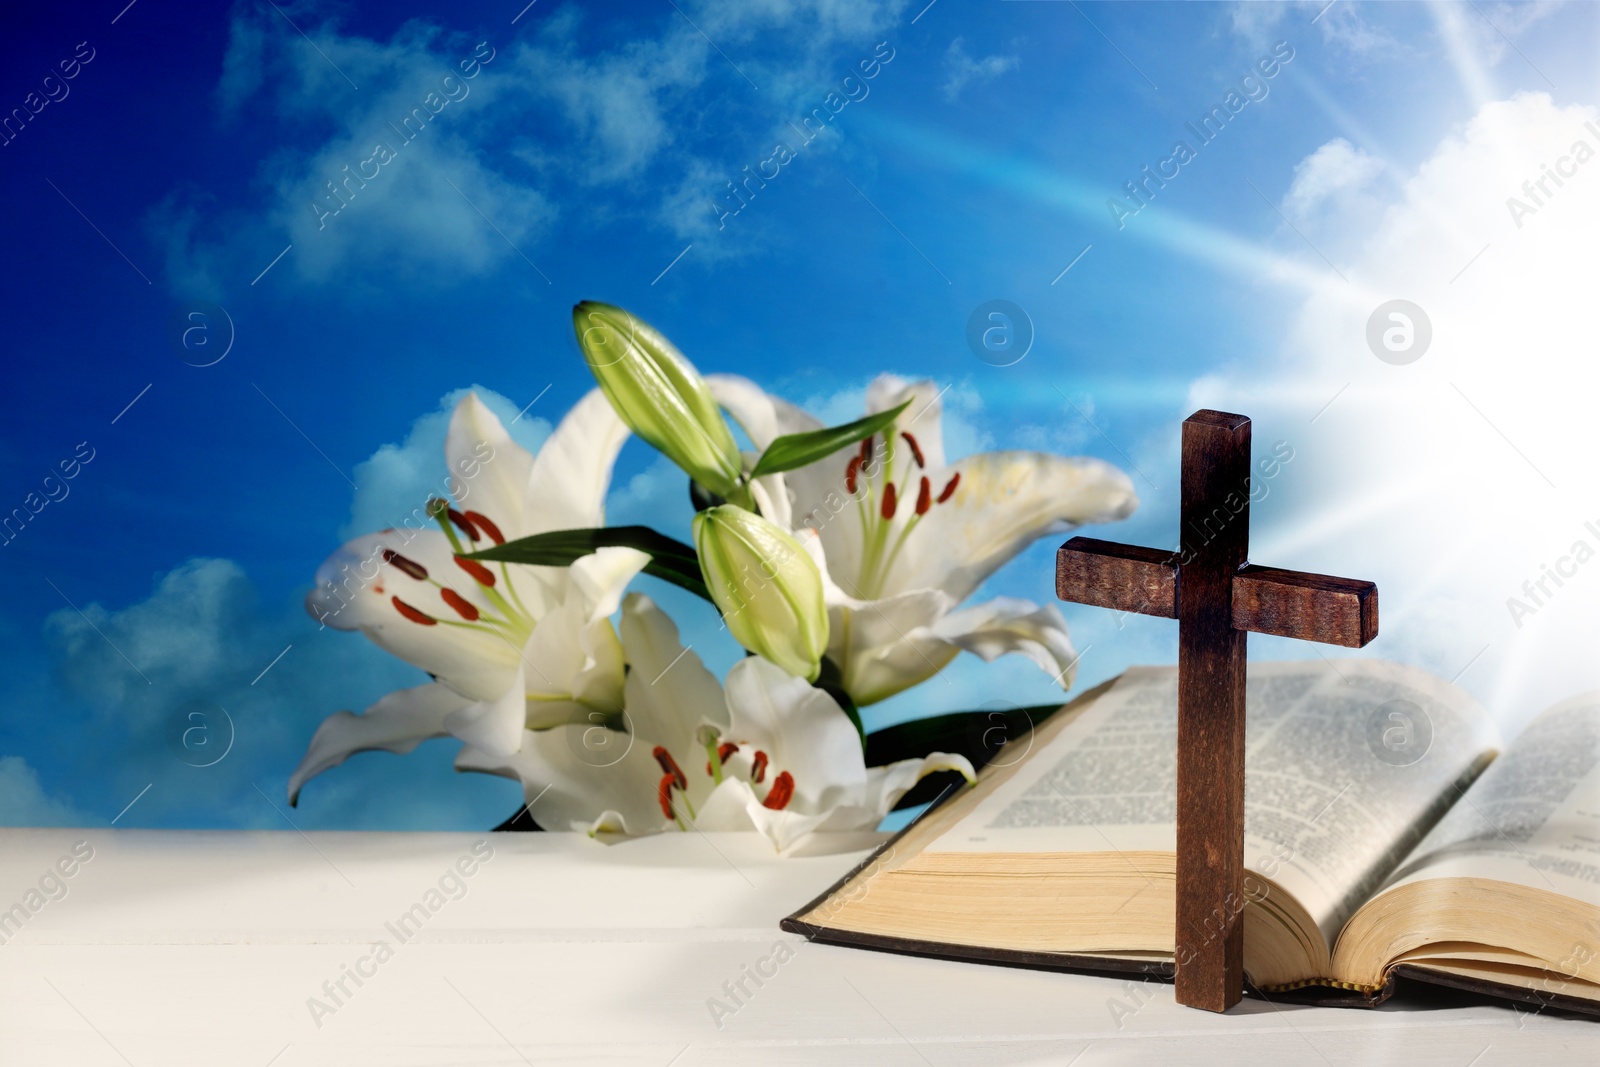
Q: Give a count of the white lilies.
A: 3